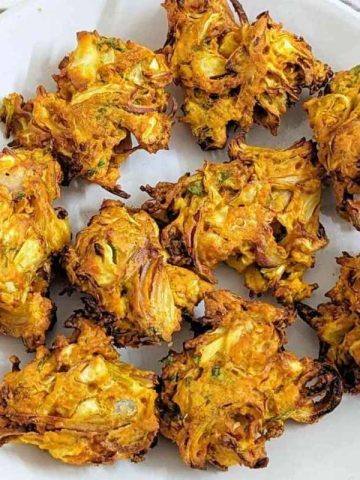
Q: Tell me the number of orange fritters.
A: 9